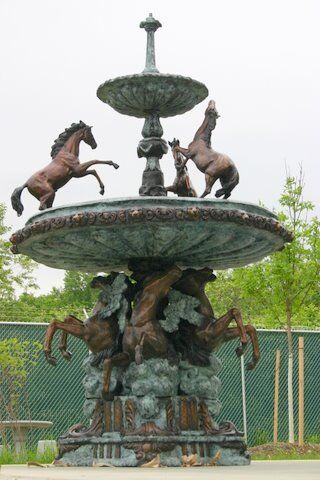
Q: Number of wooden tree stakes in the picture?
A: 2